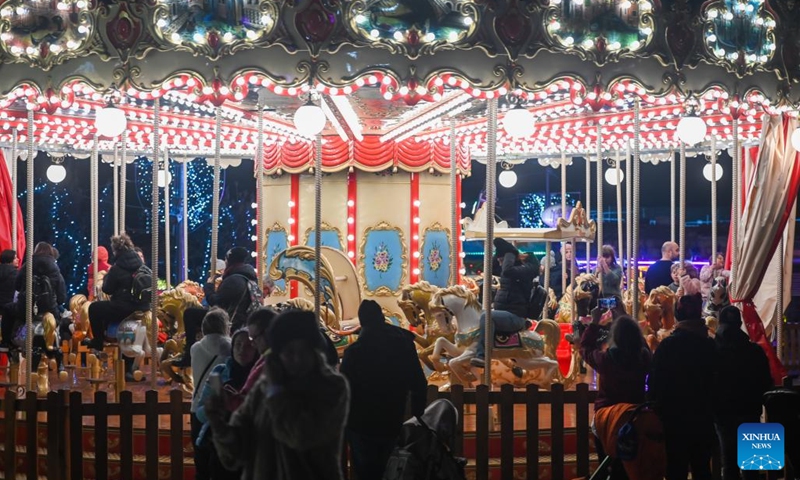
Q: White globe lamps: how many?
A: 10